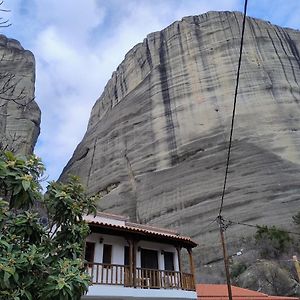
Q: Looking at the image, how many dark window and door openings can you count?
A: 5